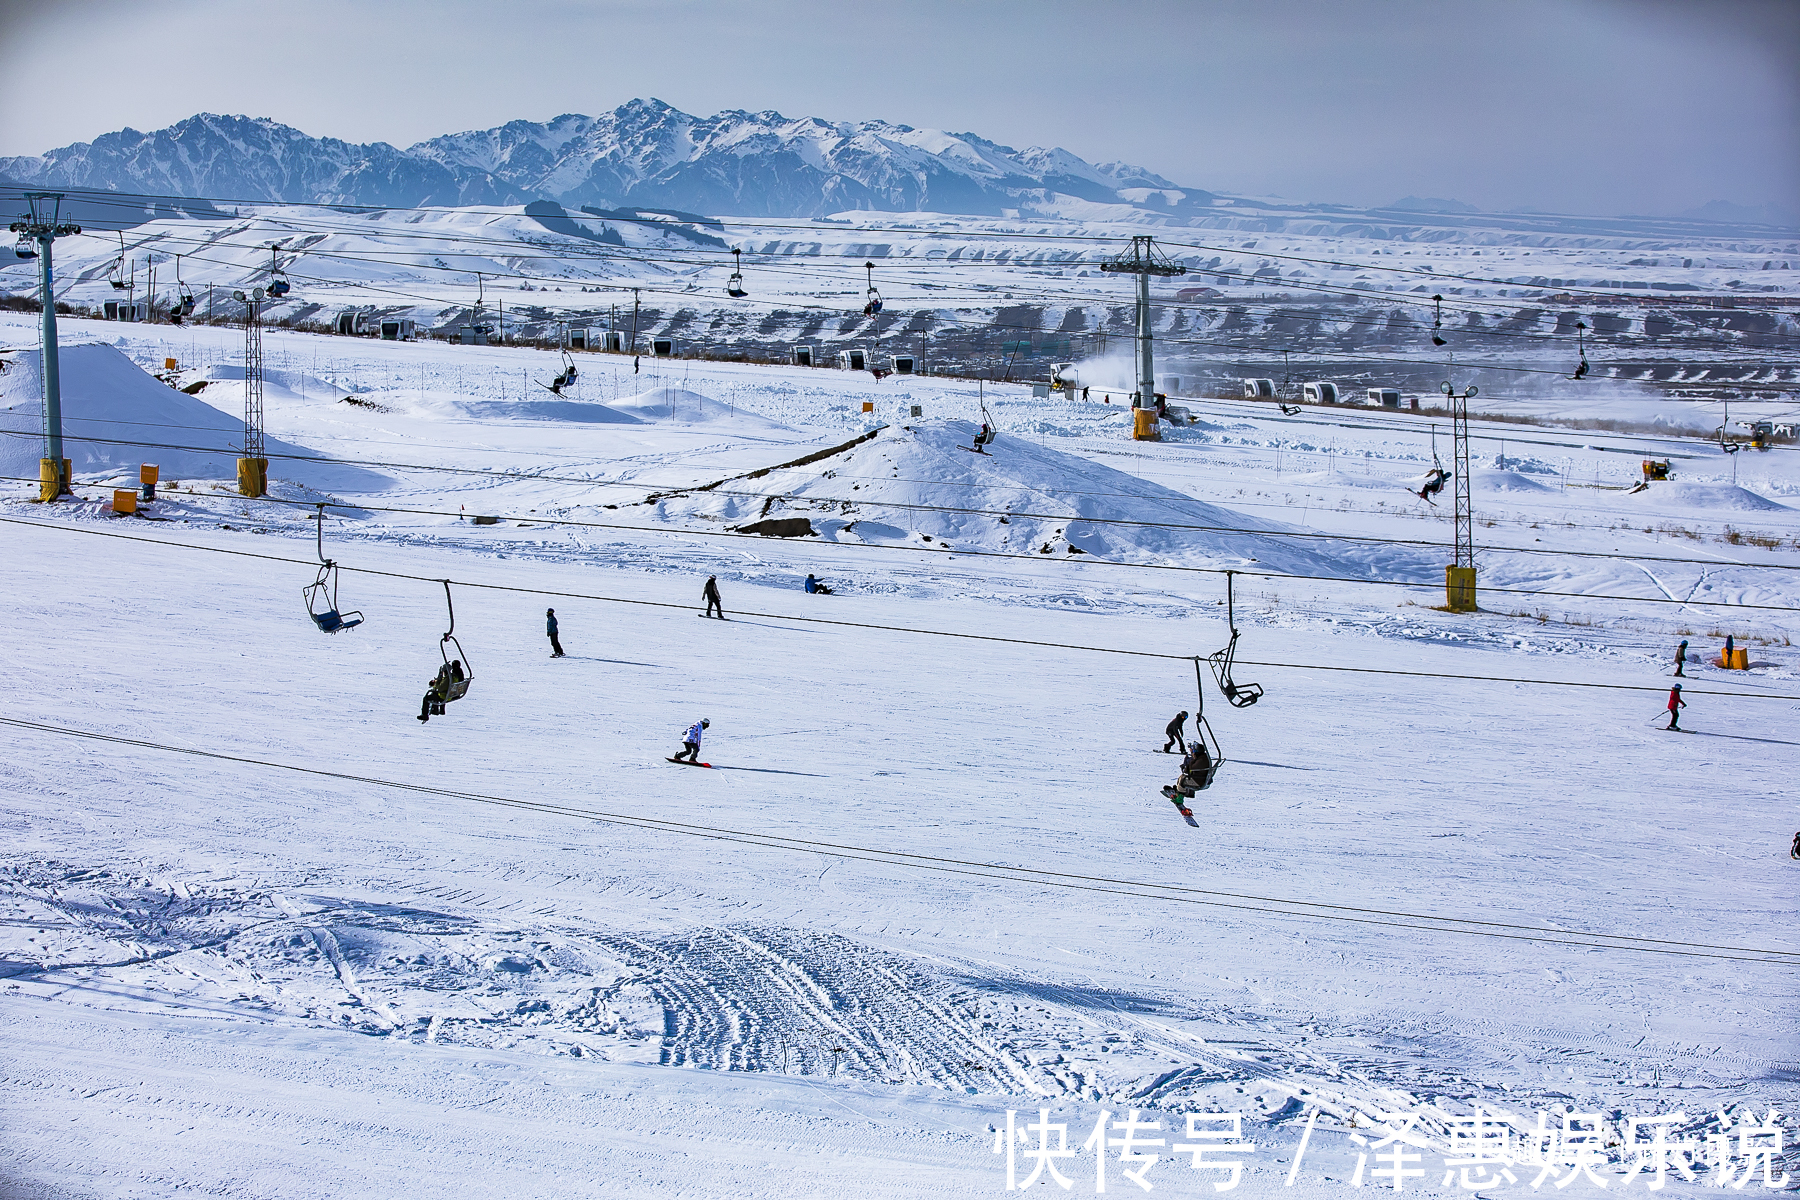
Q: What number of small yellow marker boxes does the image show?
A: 5